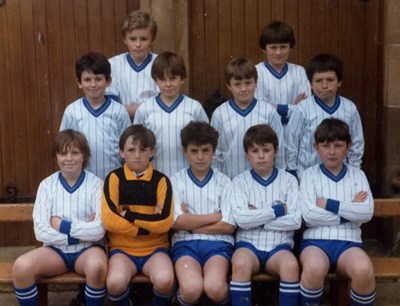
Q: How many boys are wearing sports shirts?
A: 11